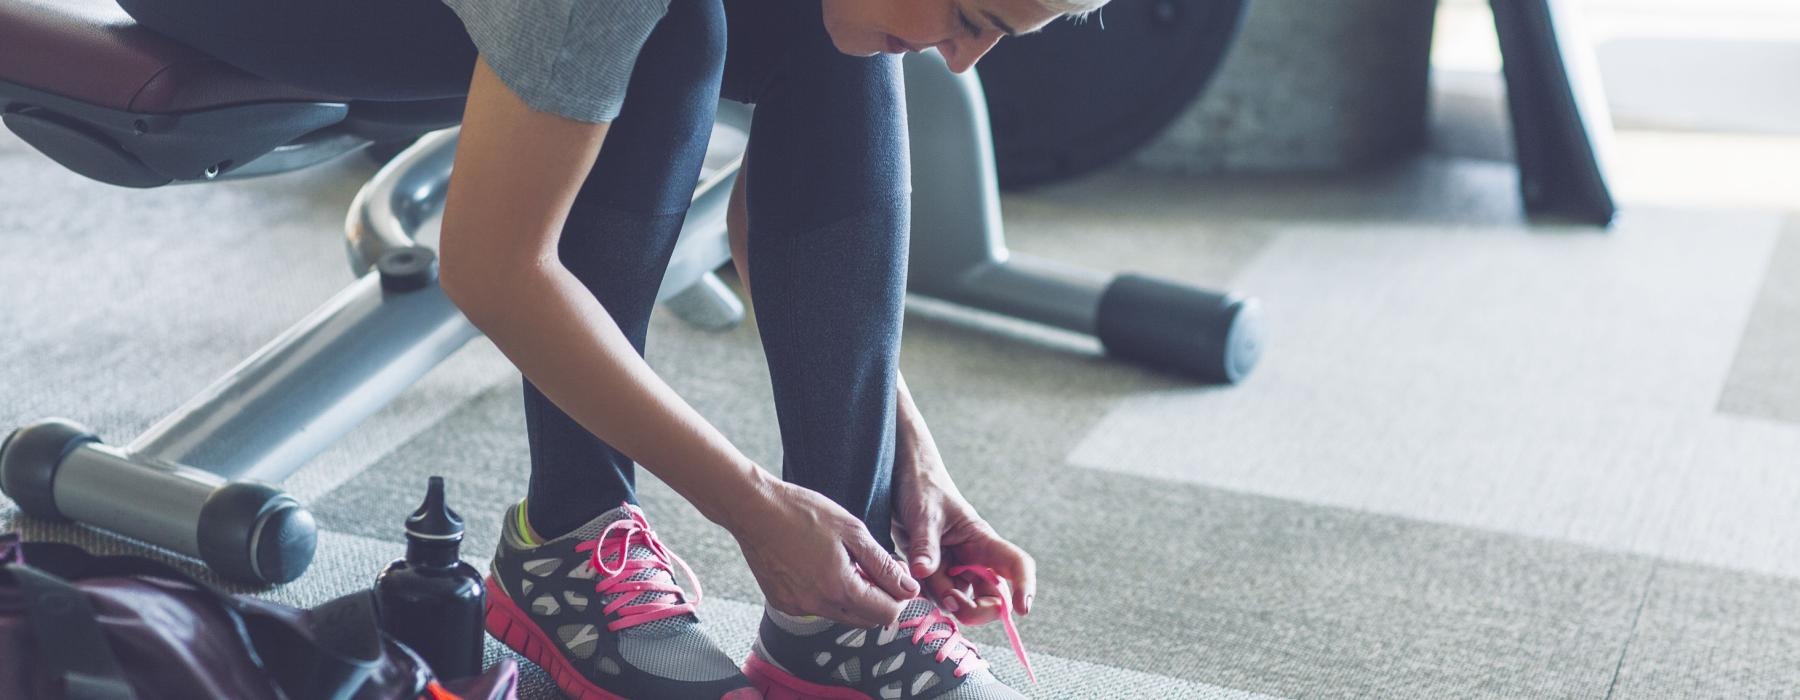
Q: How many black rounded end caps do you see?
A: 3